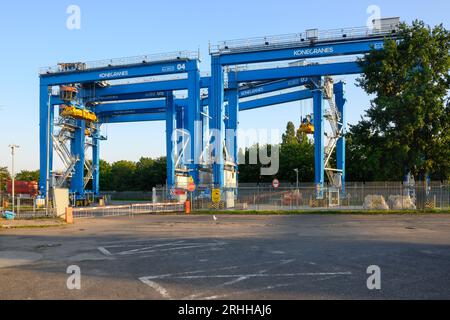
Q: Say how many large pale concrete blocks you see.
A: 2